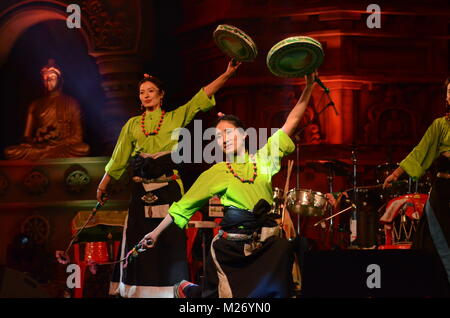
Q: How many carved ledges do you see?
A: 1